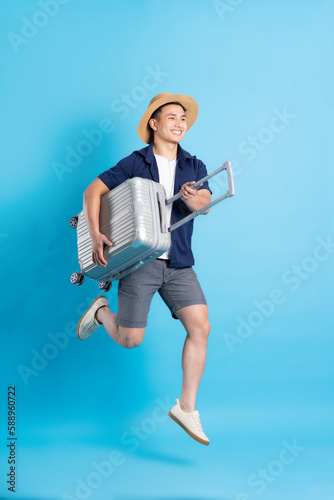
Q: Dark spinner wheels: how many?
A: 3